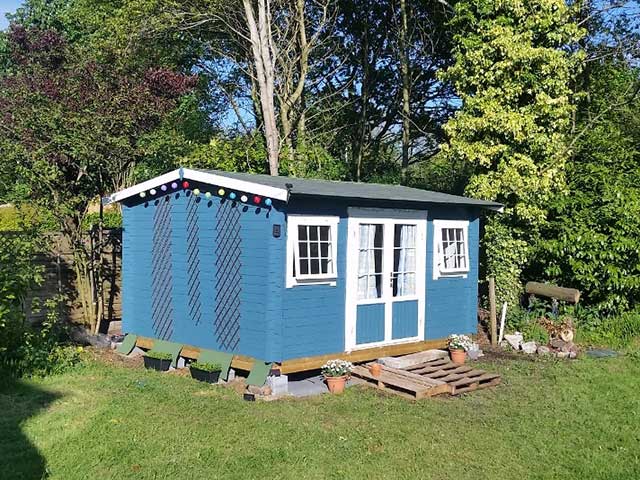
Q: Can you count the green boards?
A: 4